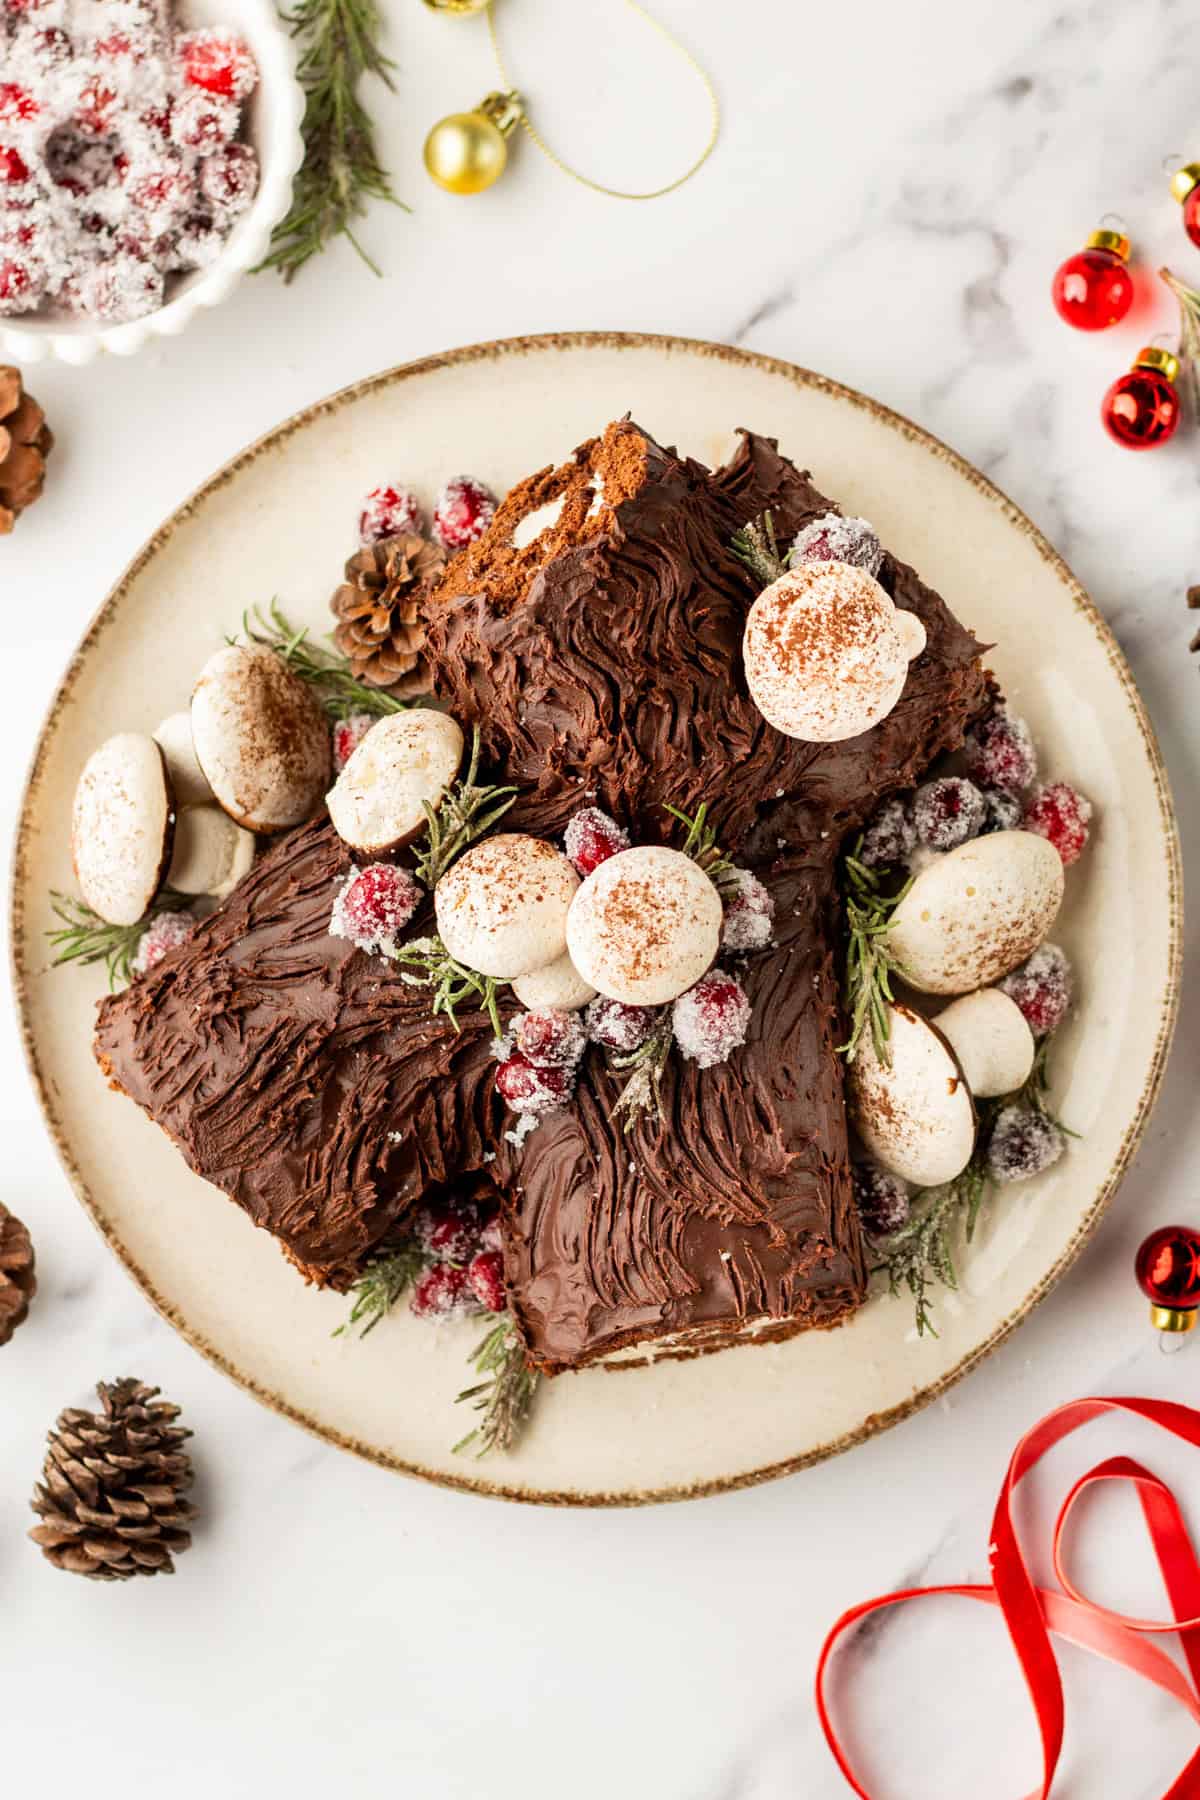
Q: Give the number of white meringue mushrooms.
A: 8